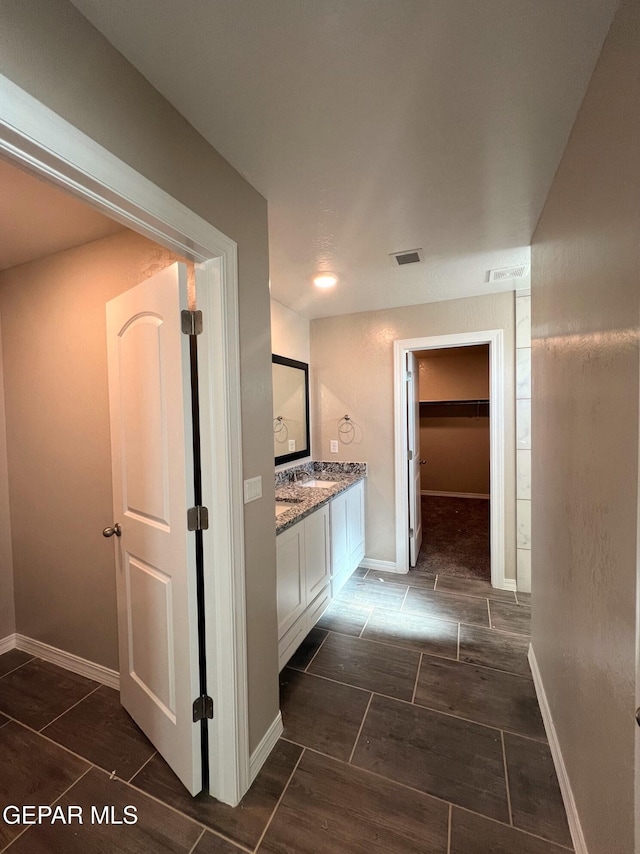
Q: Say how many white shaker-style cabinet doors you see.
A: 4